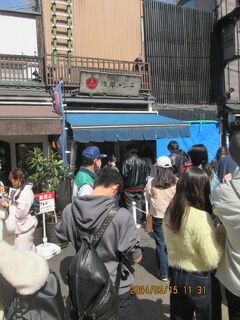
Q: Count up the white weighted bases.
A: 1